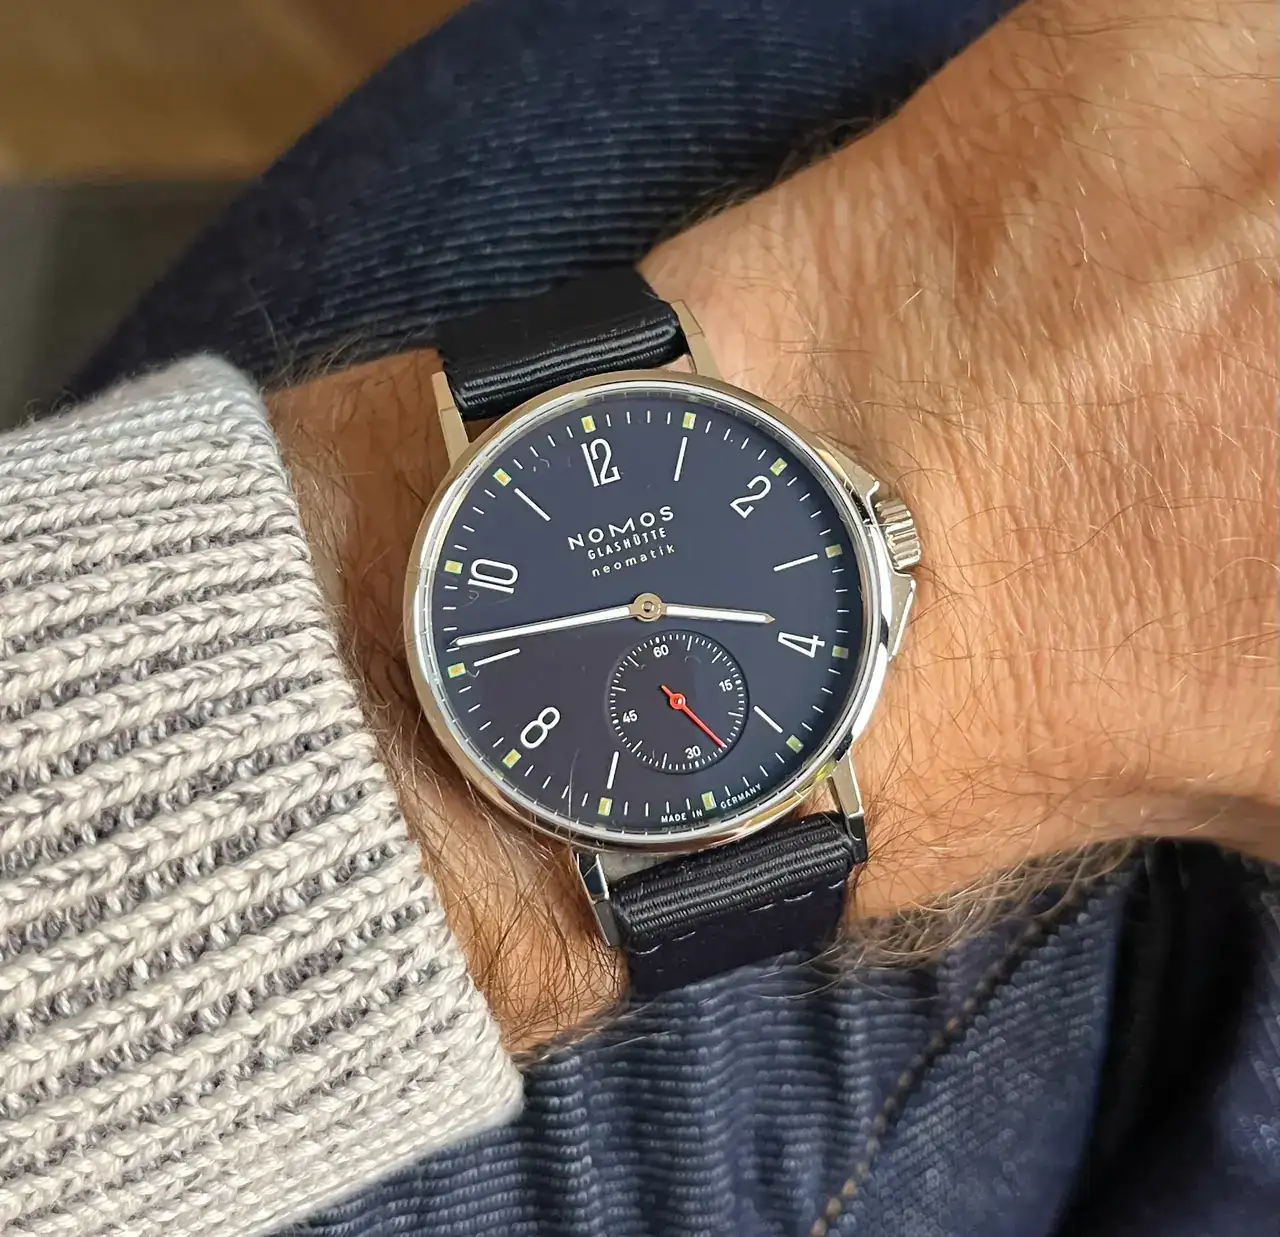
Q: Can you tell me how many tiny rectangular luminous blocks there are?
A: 12